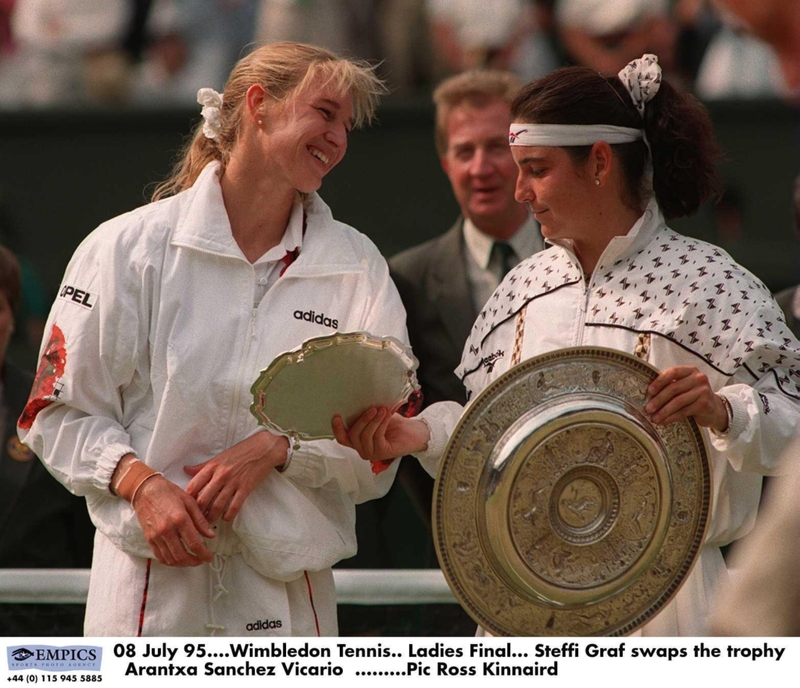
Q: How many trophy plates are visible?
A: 2